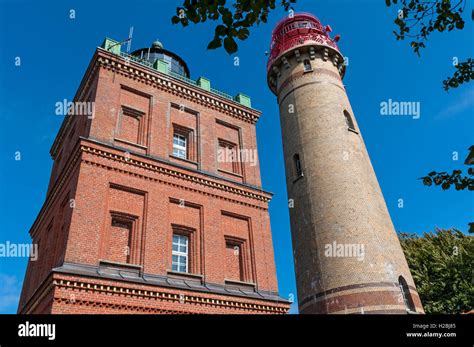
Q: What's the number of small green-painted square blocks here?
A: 4